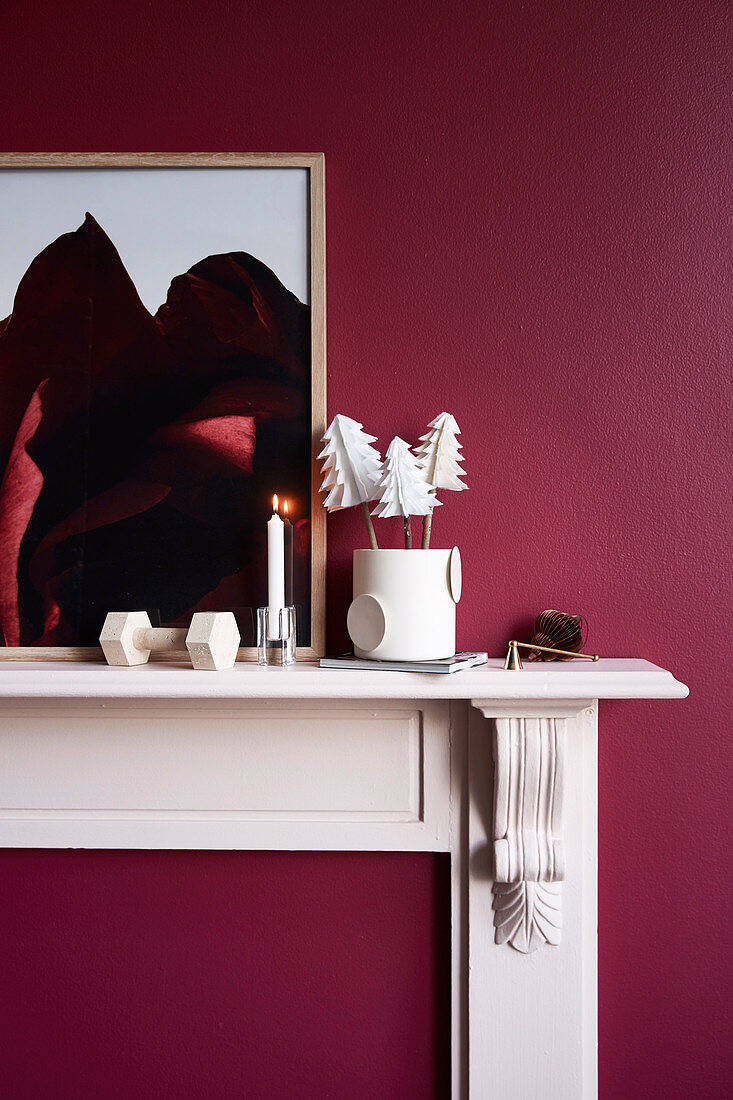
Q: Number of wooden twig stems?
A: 3